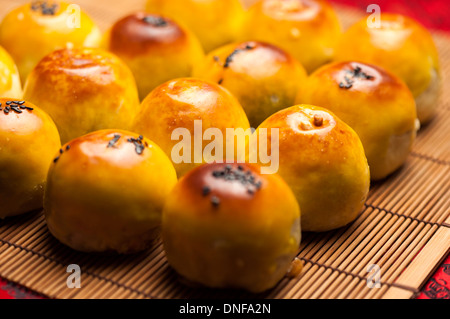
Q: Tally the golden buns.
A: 14